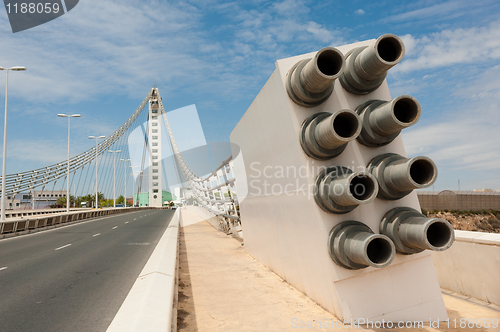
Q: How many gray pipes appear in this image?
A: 8